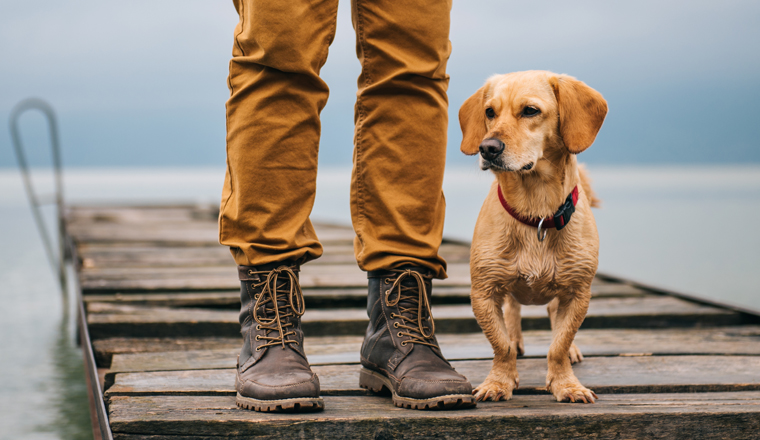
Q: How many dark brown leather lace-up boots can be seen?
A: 2